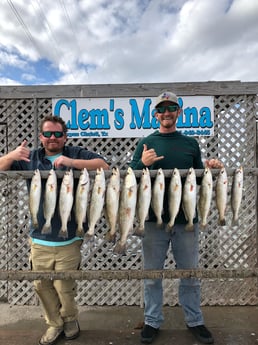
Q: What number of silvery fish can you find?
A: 14